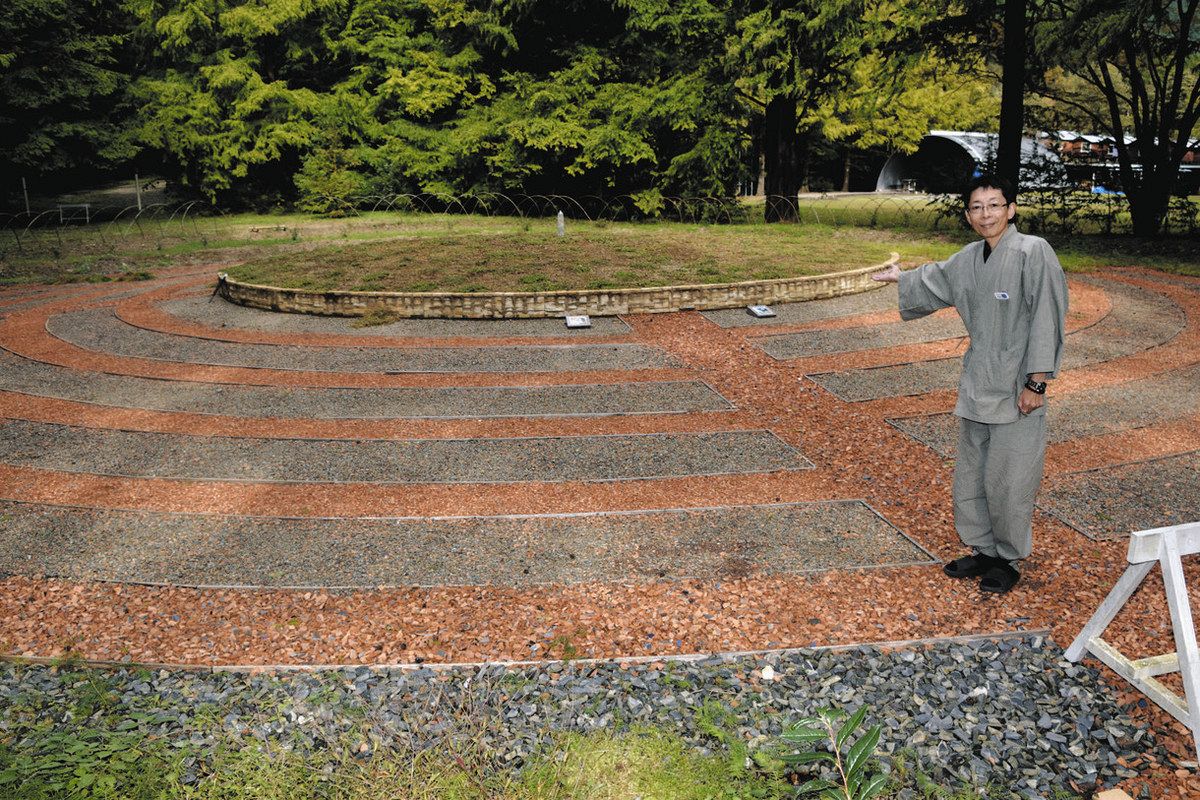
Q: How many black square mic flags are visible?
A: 0